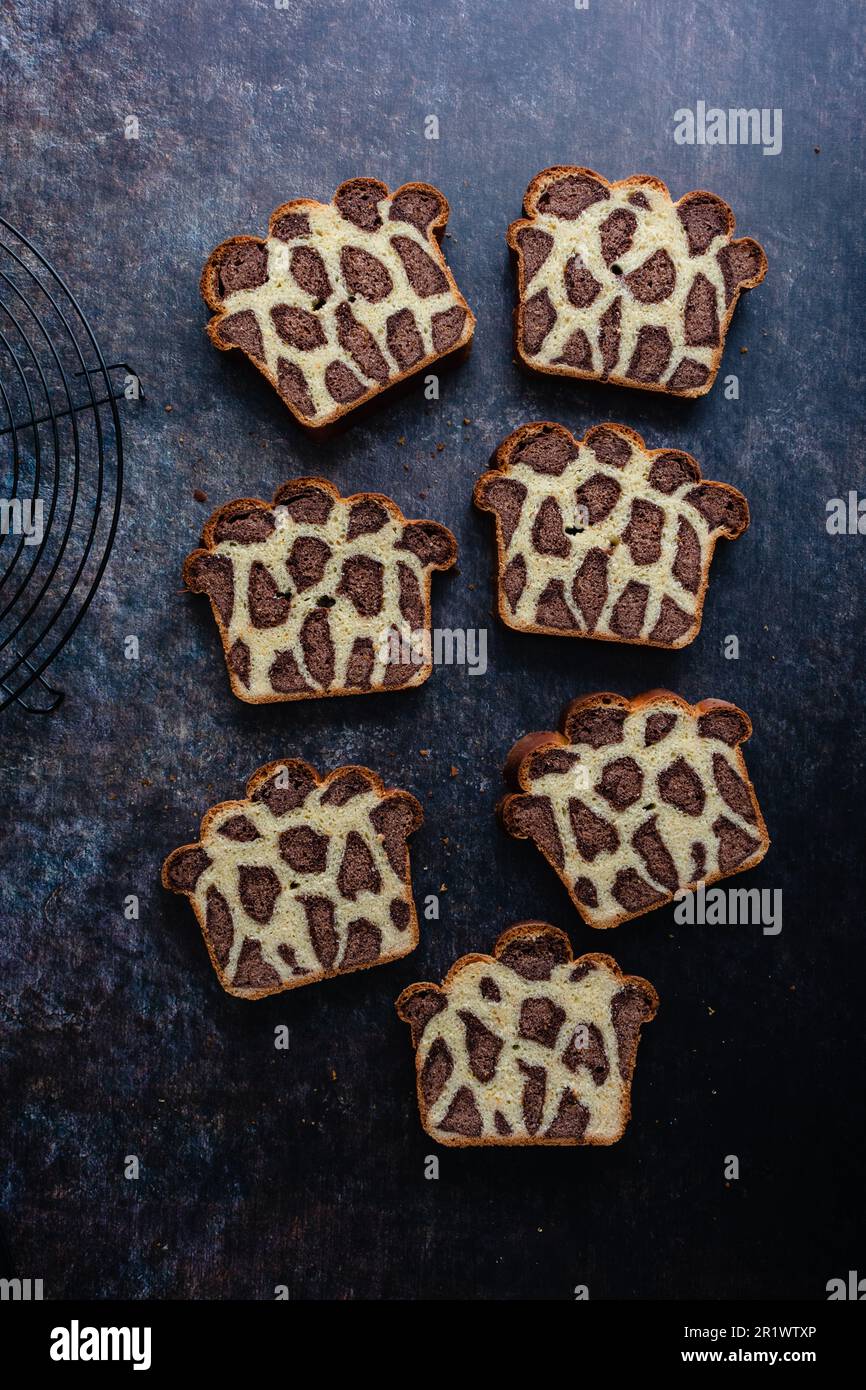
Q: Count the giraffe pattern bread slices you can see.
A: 7